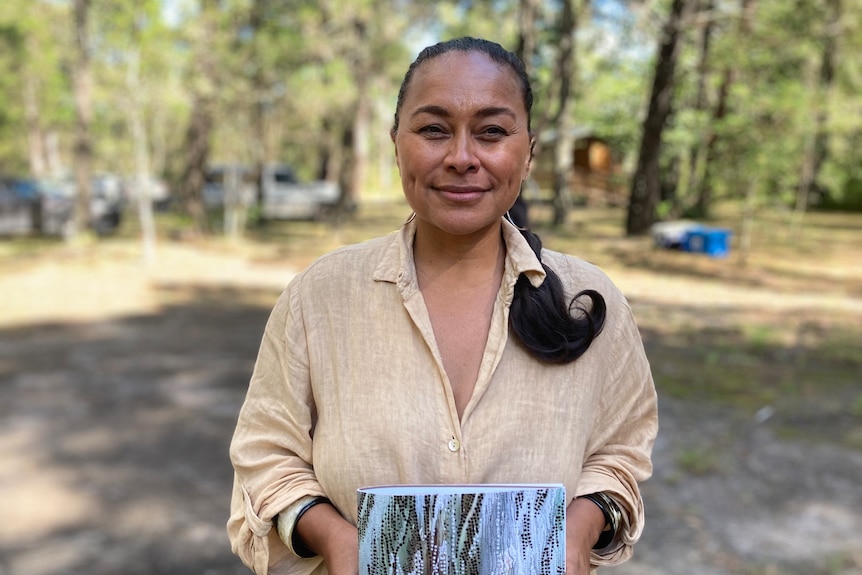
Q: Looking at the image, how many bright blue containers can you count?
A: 1